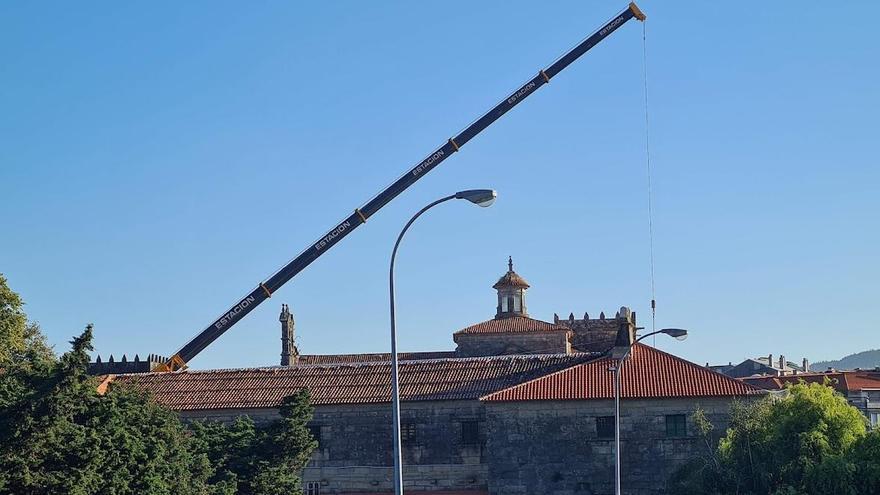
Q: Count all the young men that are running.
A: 0